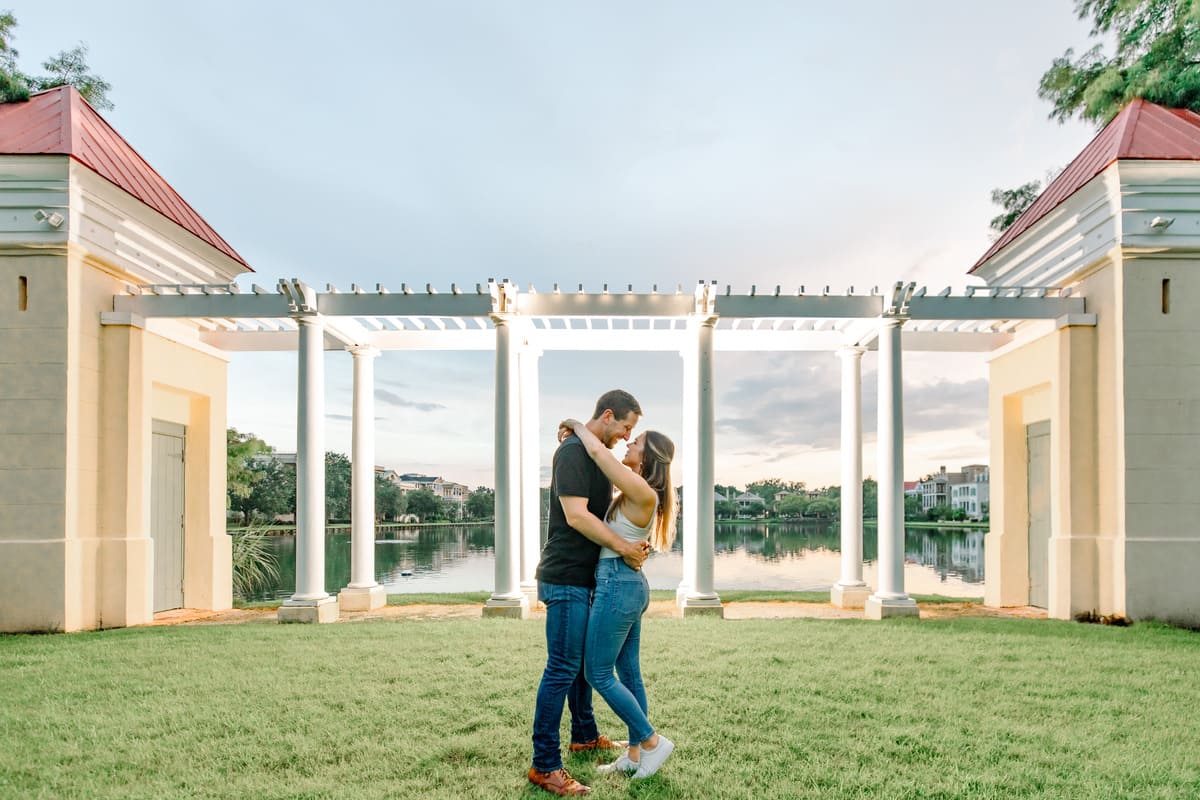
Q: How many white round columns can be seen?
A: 8